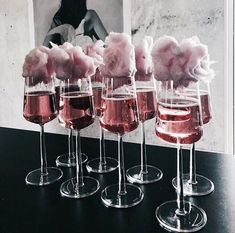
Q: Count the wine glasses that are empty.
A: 0